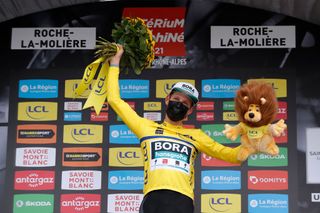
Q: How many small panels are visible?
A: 12